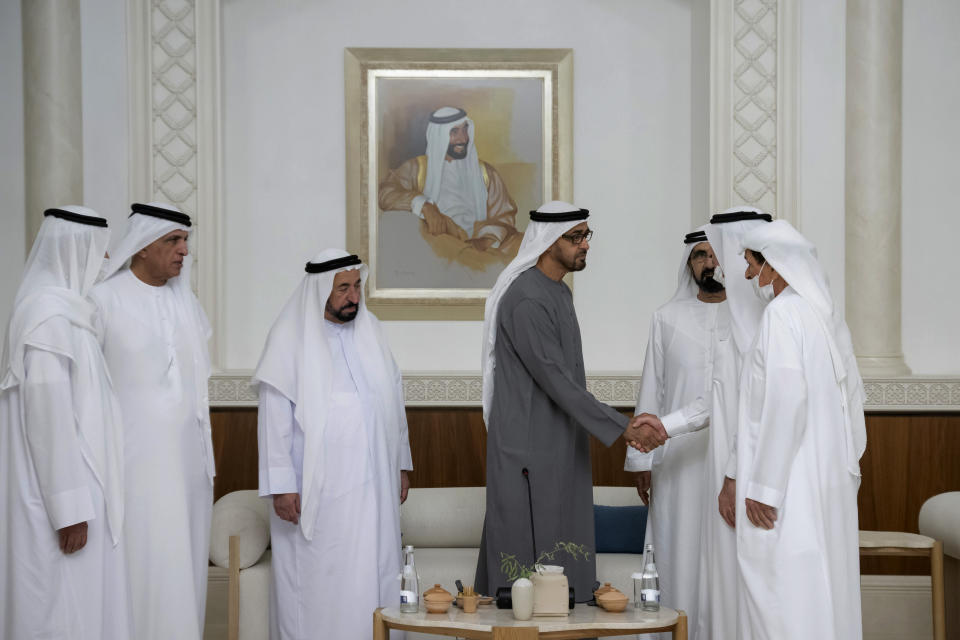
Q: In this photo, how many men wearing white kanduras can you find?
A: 6